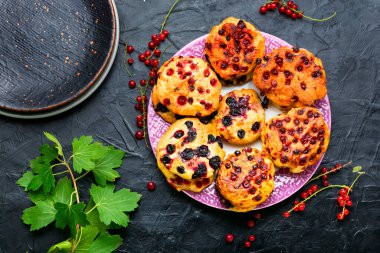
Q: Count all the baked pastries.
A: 7